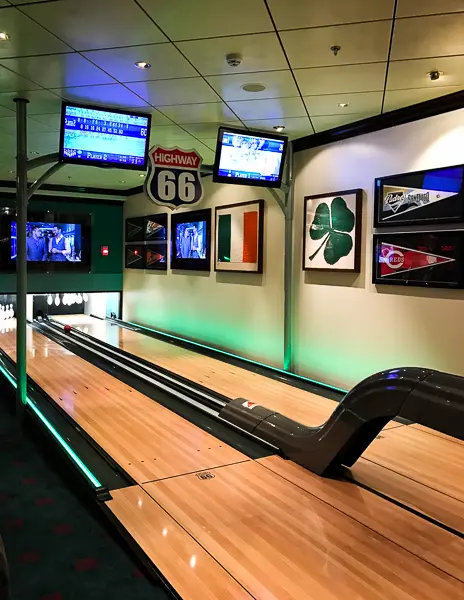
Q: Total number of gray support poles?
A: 2